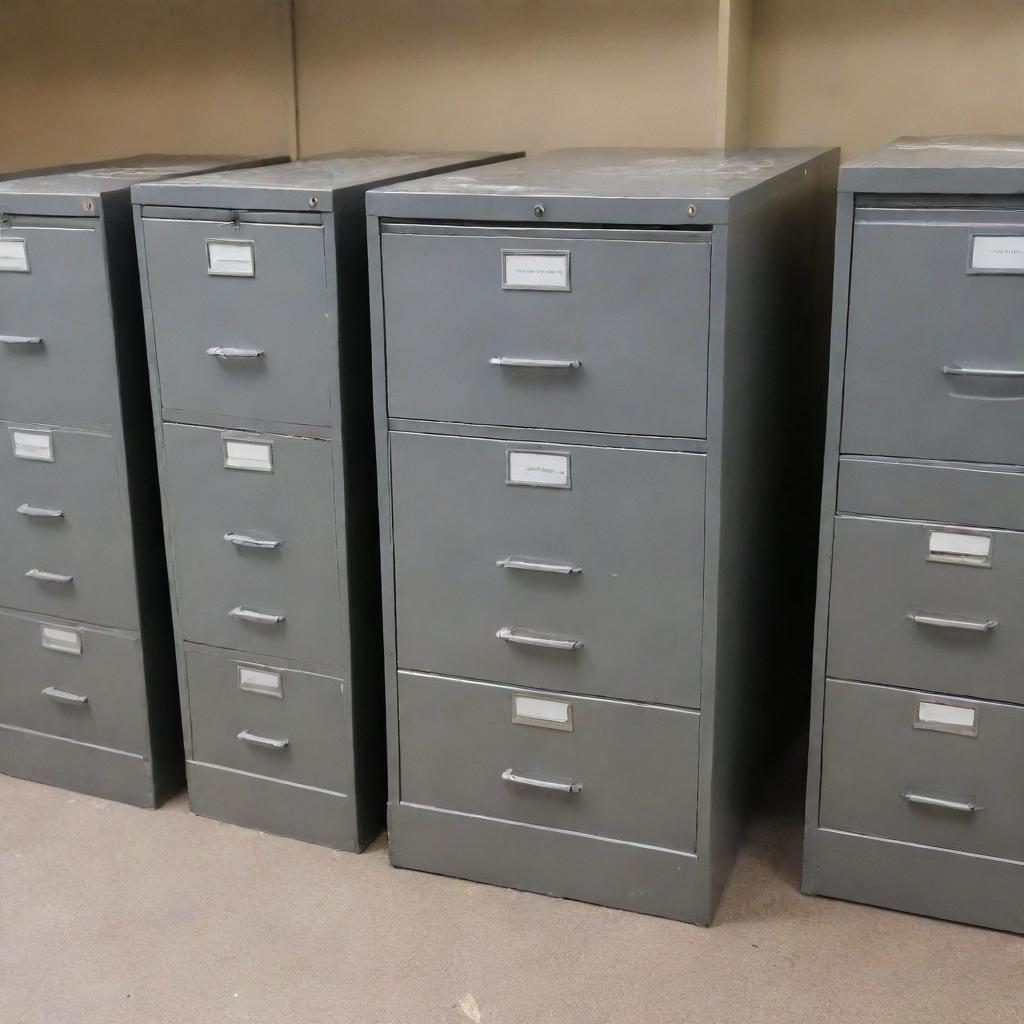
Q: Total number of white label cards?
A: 12